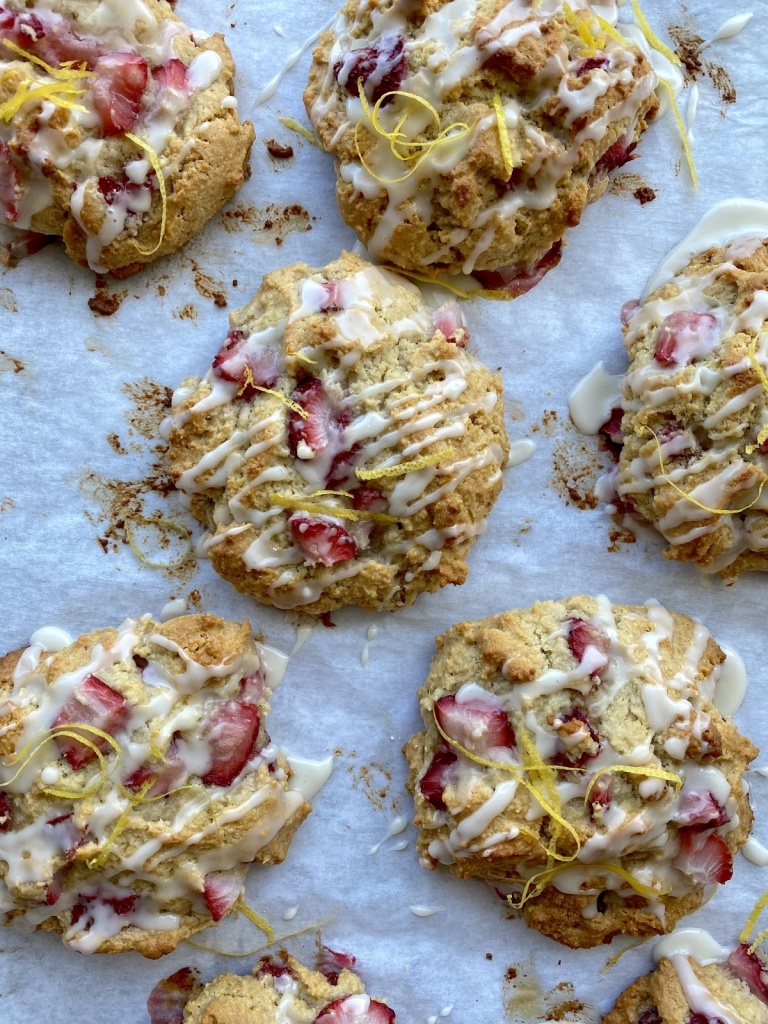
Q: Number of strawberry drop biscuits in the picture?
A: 8